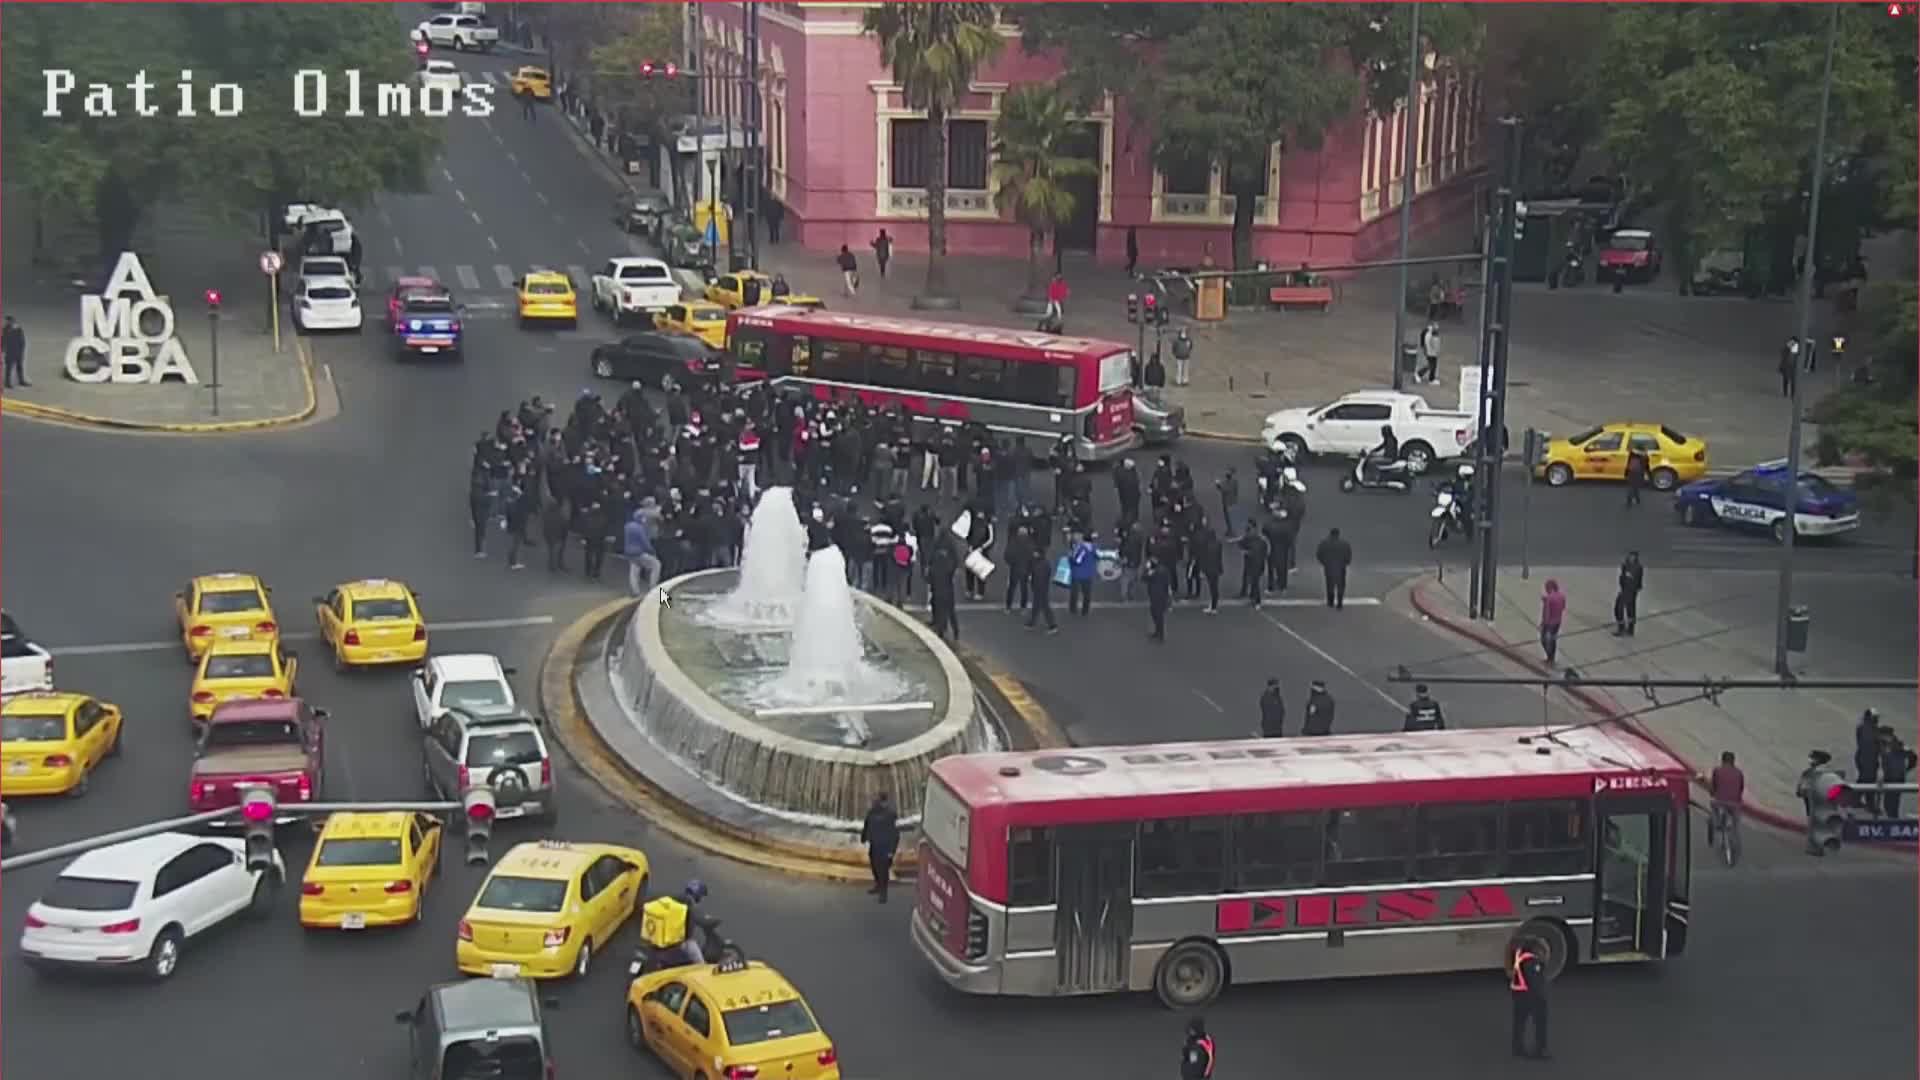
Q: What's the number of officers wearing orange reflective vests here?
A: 2